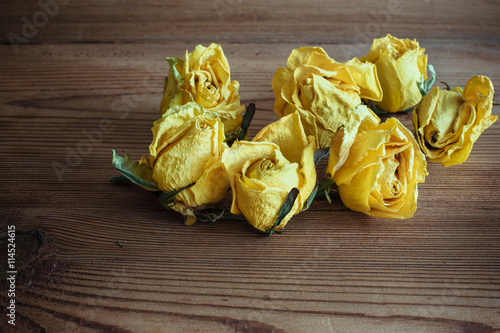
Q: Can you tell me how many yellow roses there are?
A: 7